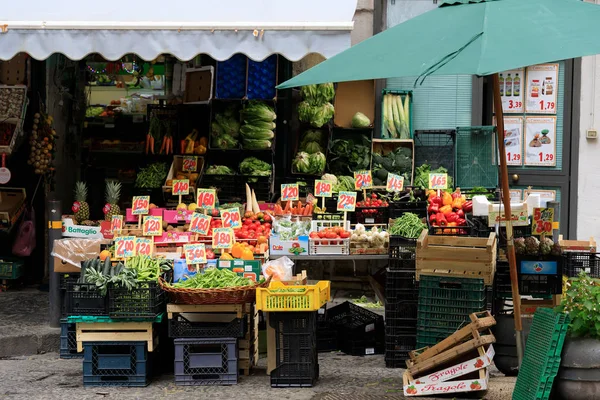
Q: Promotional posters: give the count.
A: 4